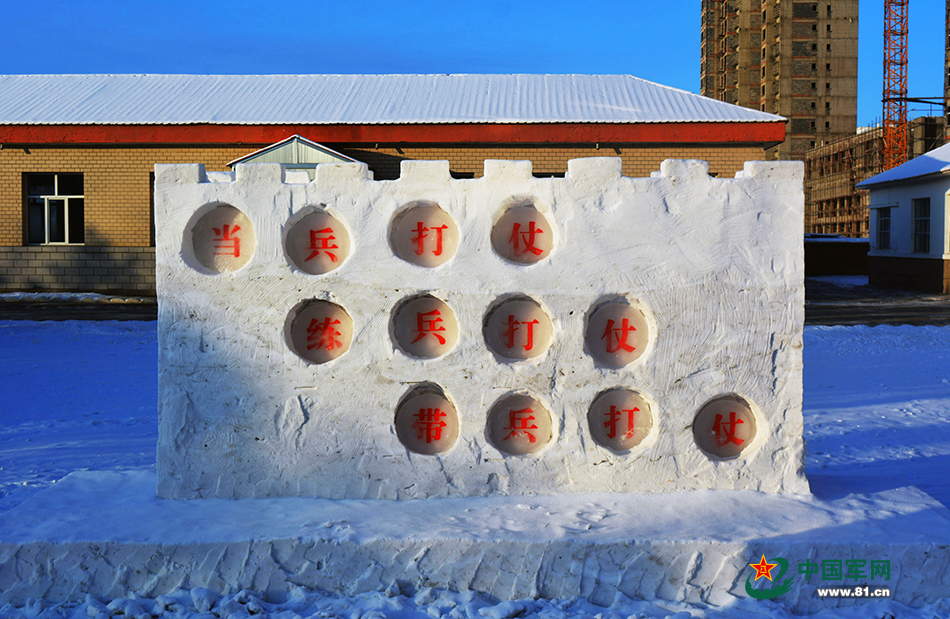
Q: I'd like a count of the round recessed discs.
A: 12